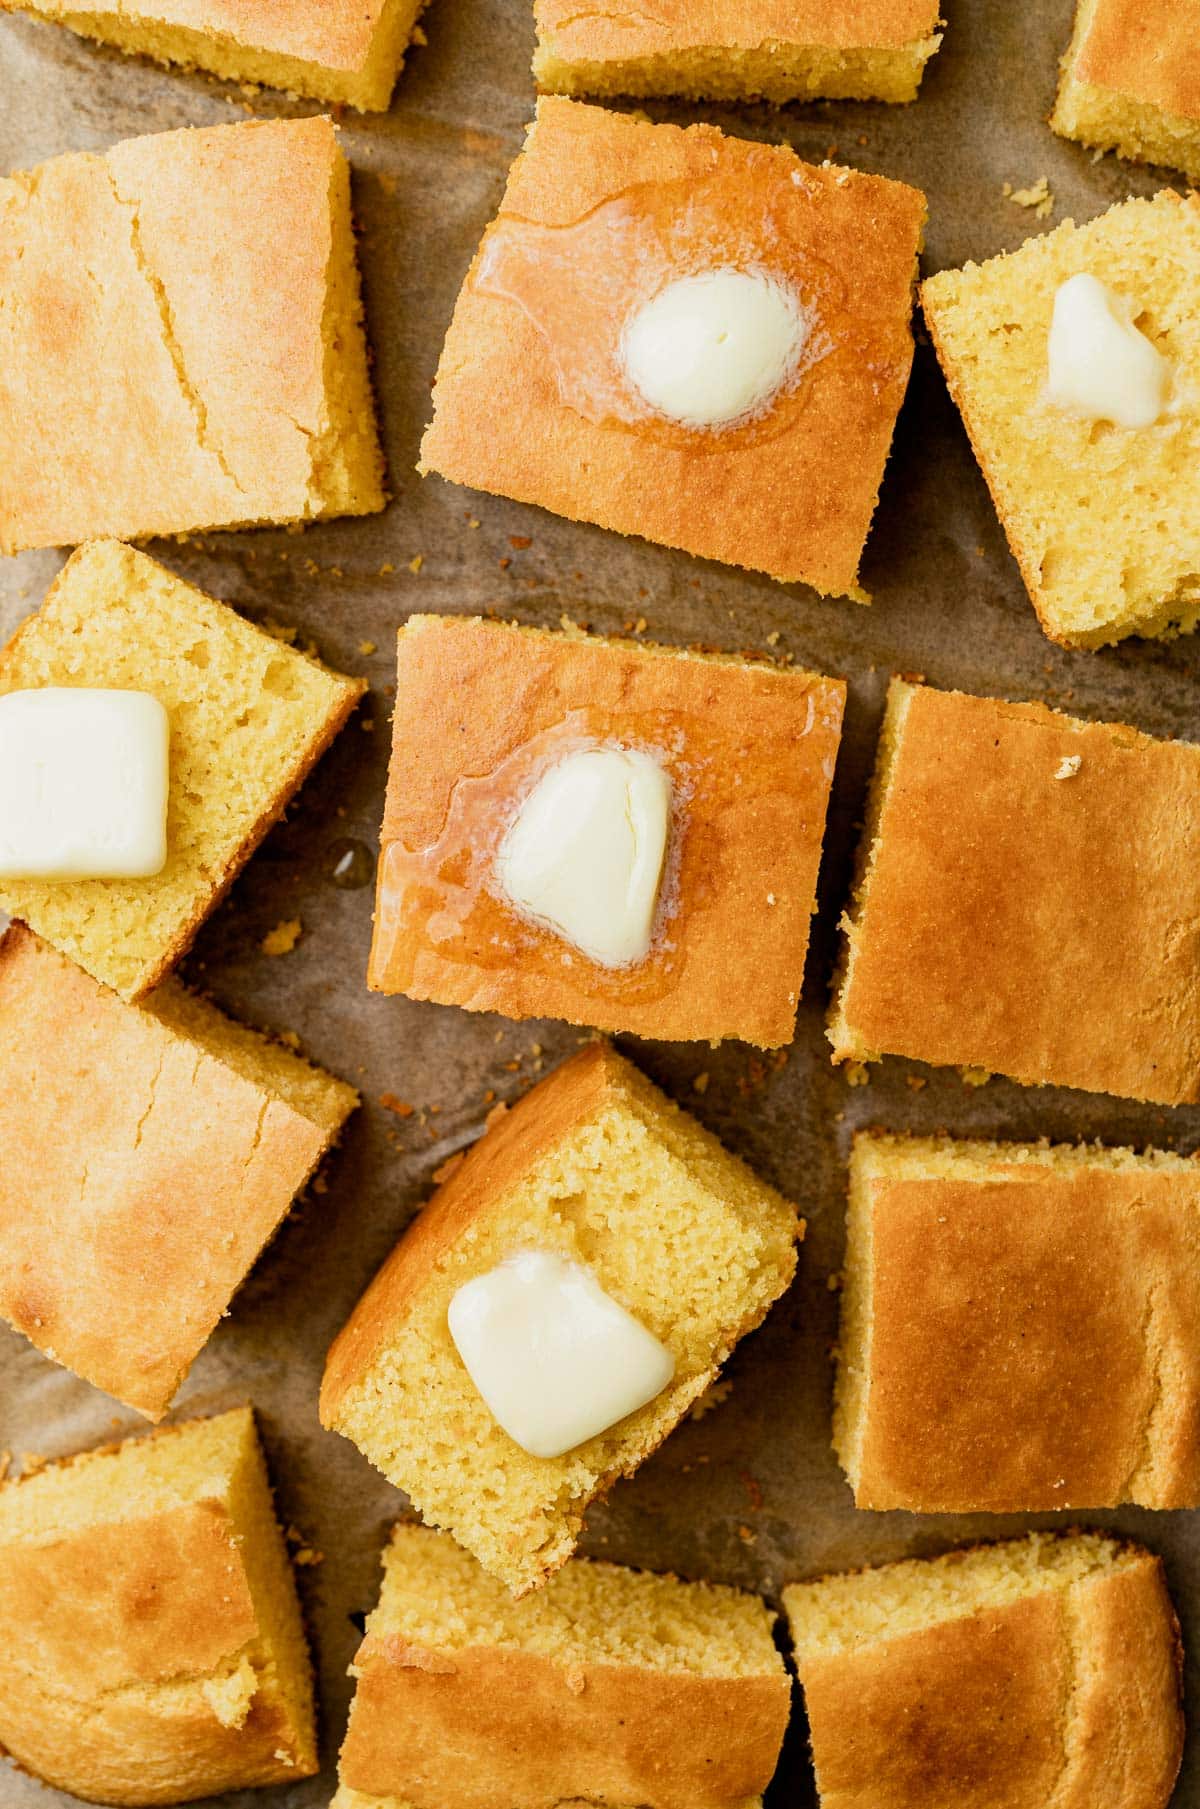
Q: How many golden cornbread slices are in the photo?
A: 15